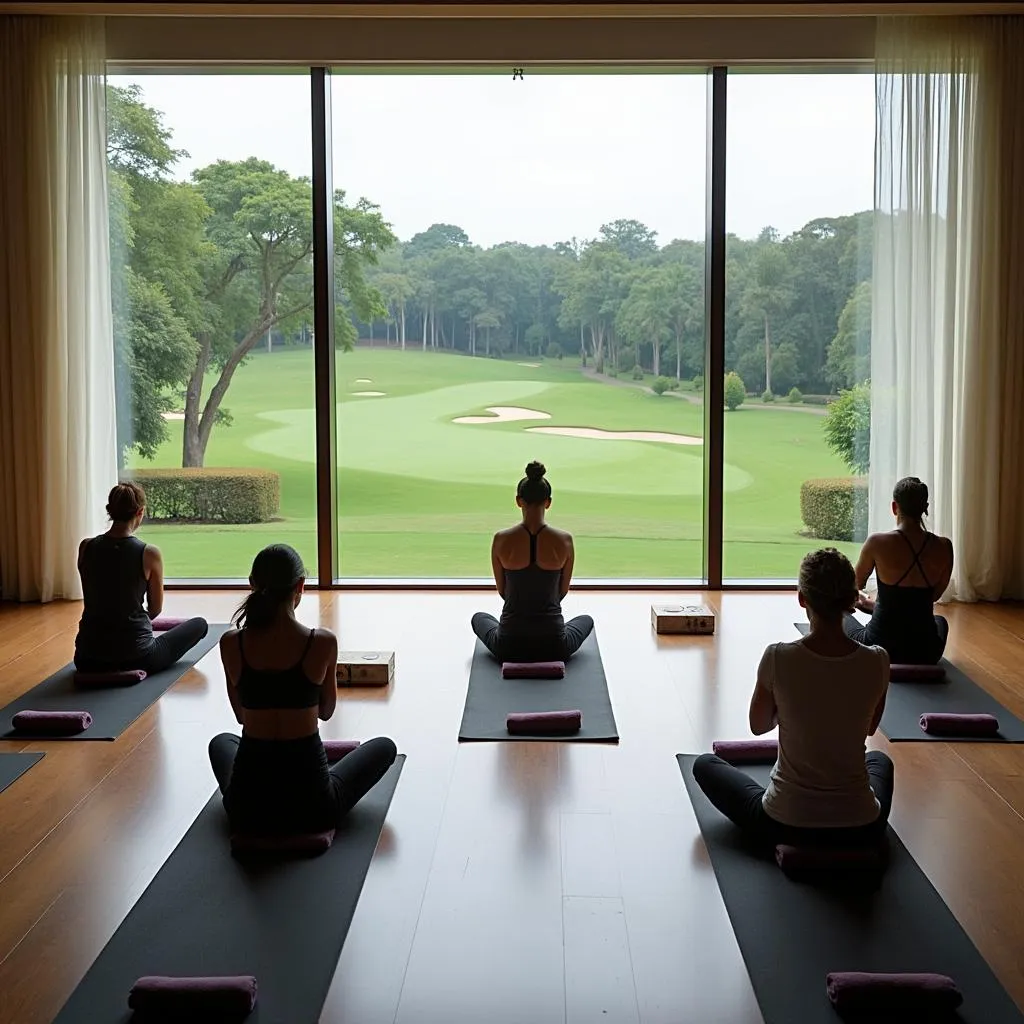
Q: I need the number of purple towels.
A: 13